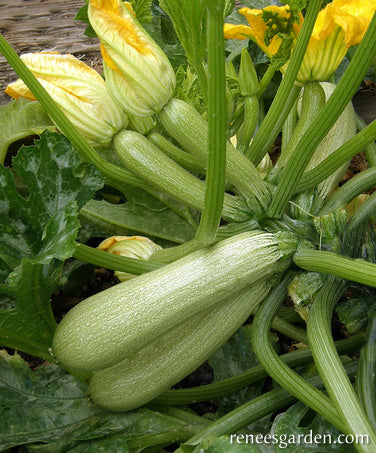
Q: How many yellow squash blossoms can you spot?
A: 5